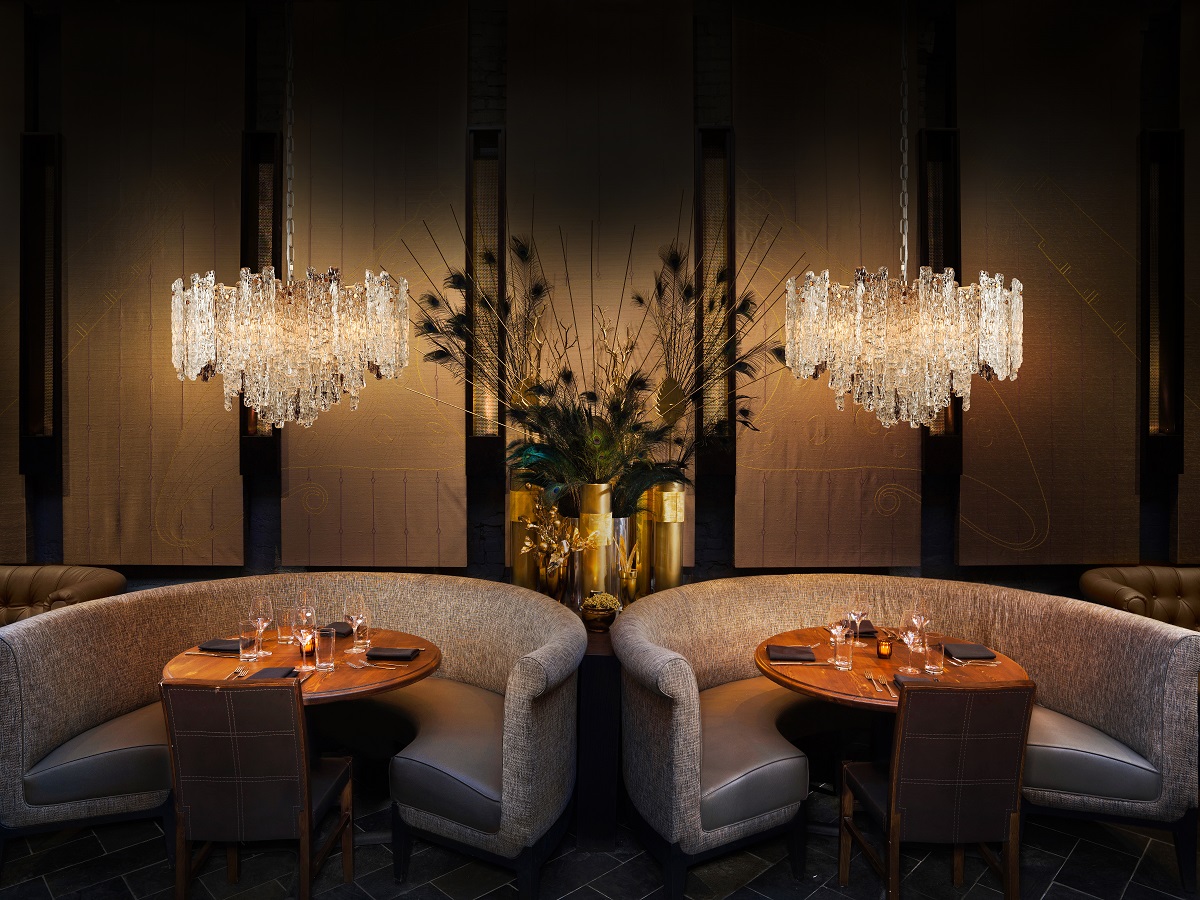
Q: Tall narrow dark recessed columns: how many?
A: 6